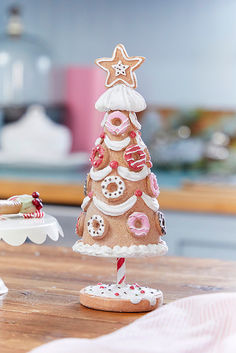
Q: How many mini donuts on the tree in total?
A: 10